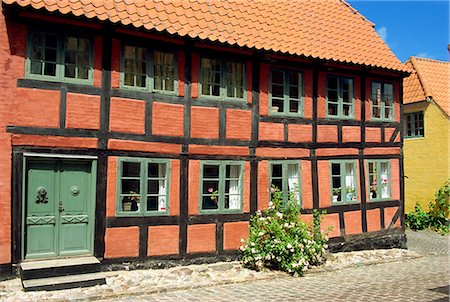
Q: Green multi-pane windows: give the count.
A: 12